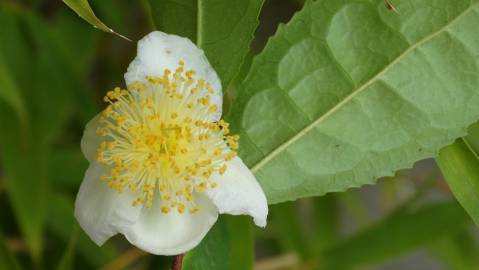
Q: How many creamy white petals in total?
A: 5